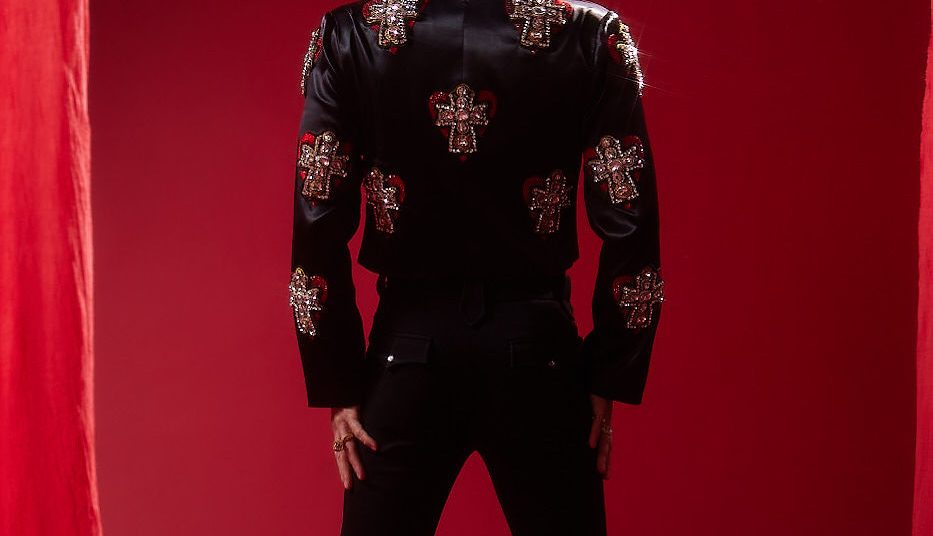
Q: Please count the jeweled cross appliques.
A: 11